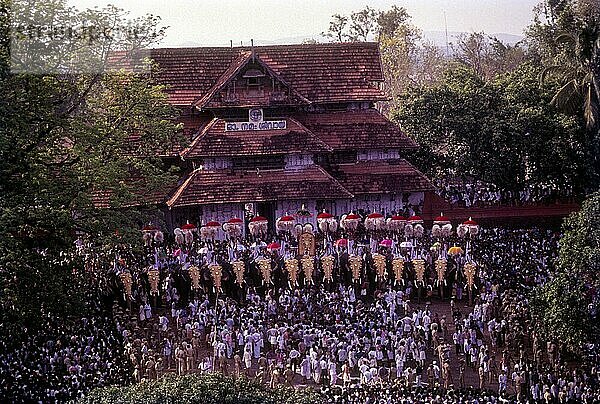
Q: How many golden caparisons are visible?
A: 15